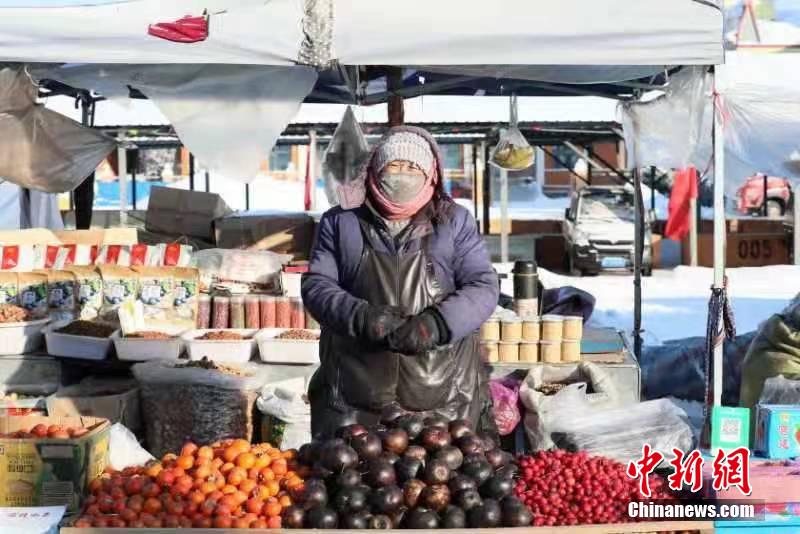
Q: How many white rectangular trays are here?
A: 5